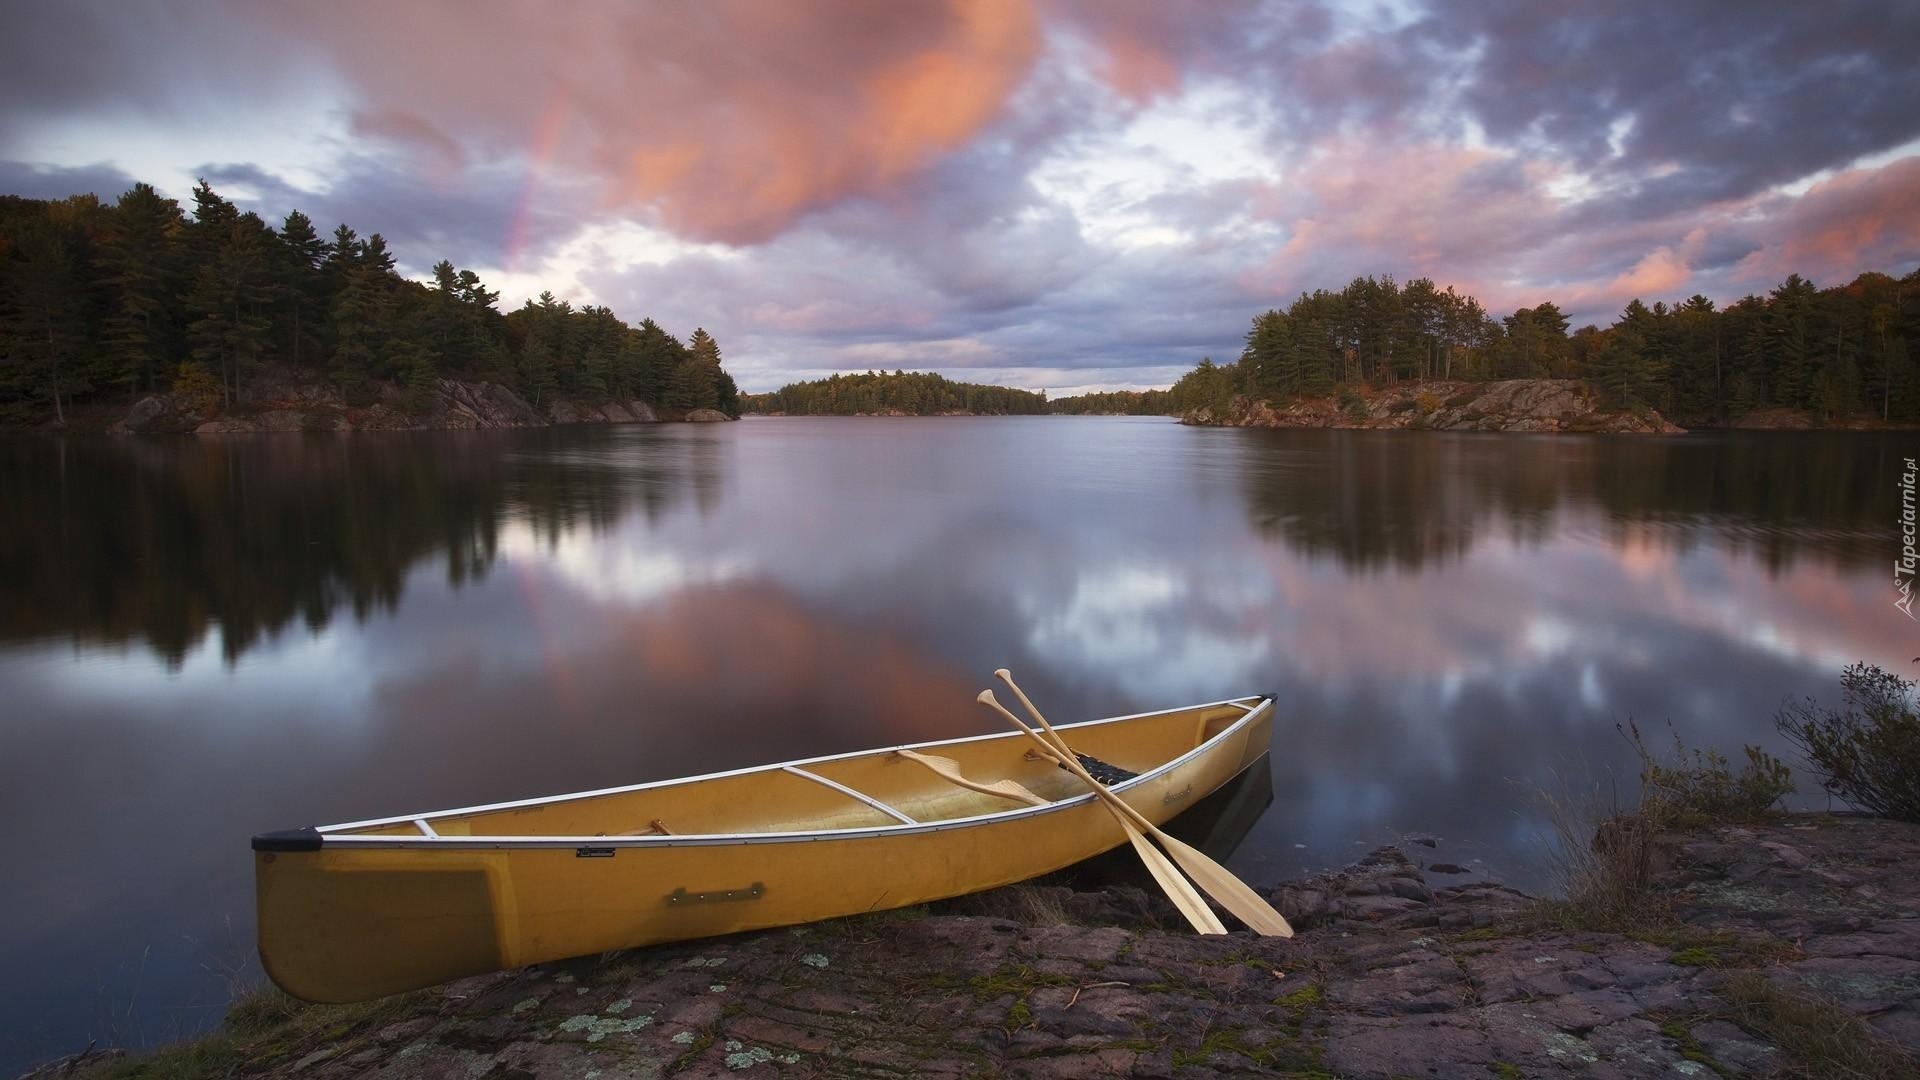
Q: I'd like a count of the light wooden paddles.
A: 2